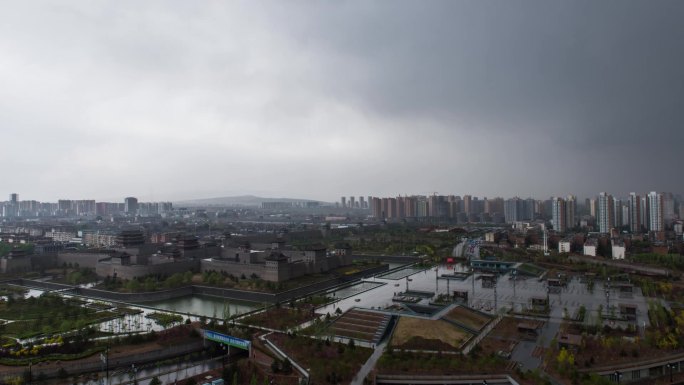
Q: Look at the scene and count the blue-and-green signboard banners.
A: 1